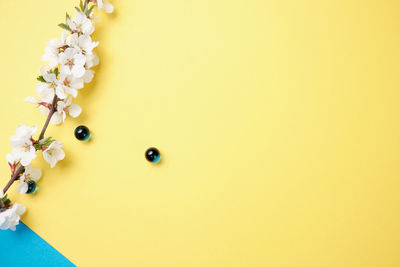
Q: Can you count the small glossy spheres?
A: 3